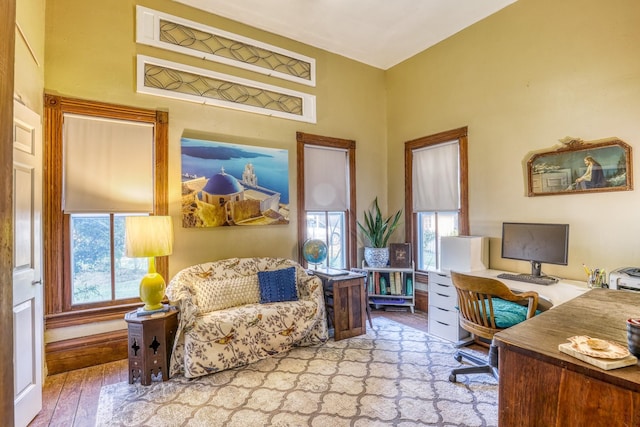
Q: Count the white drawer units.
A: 1